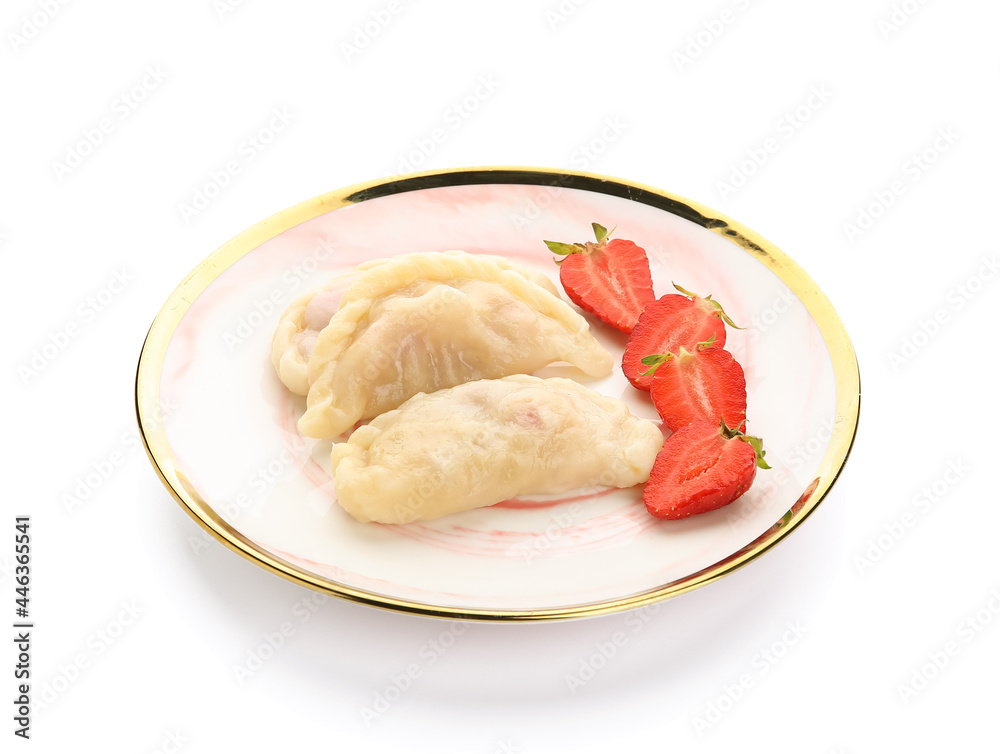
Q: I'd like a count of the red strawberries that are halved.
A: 4